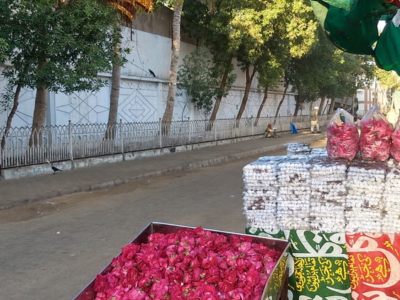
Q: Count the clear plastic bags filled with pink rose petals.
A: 3